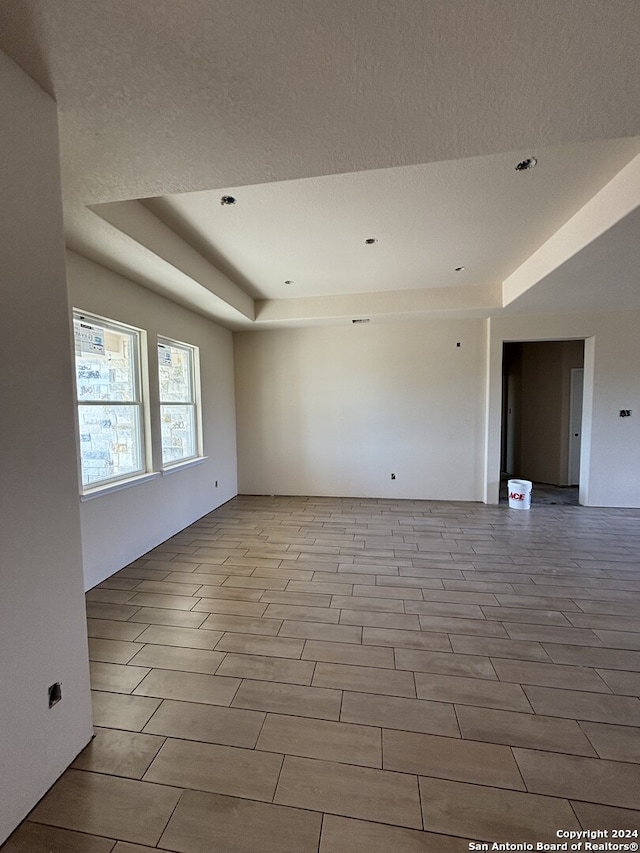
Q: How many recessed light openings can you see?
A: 5